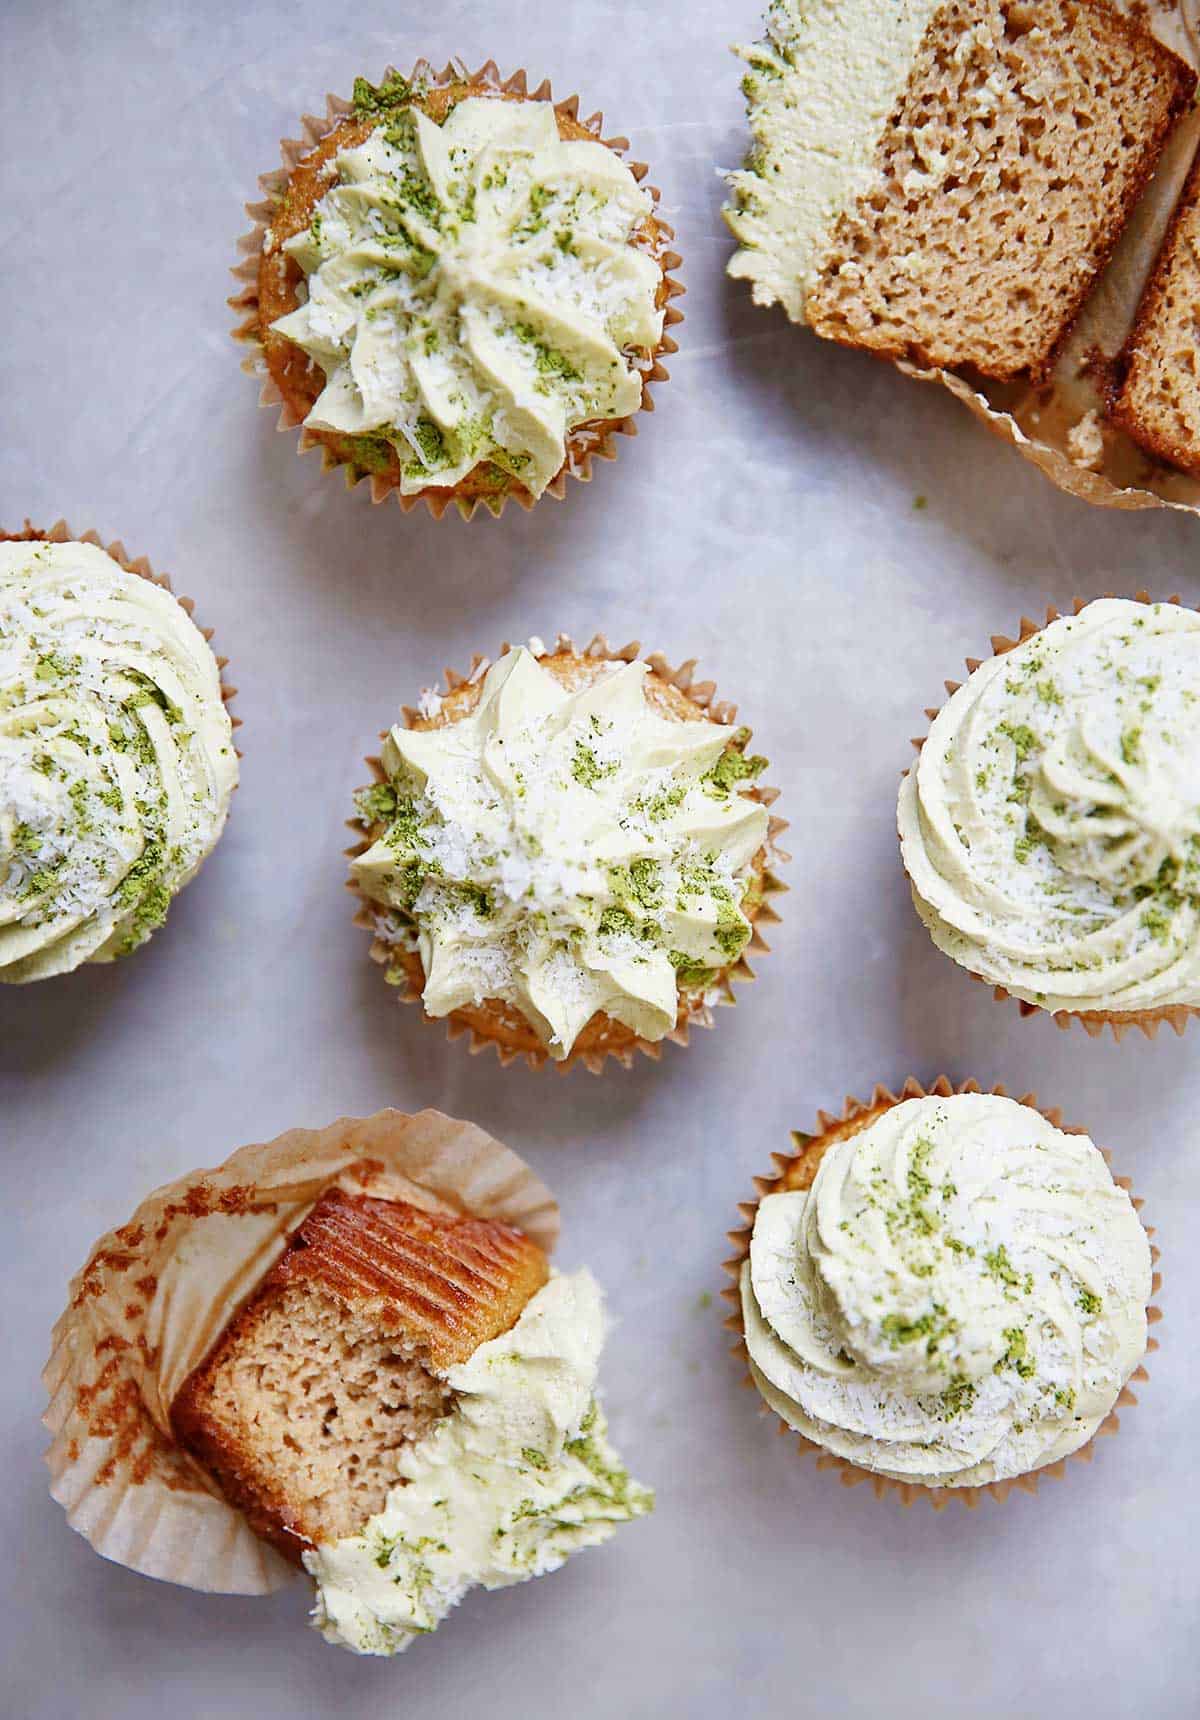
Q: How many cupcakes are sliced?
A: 1